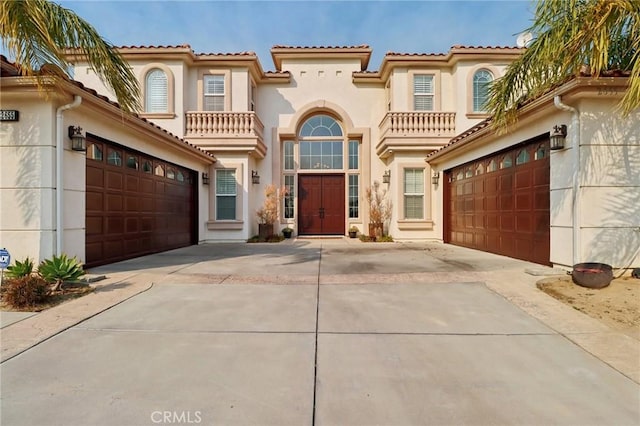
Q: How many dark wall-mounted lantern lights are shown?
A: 6